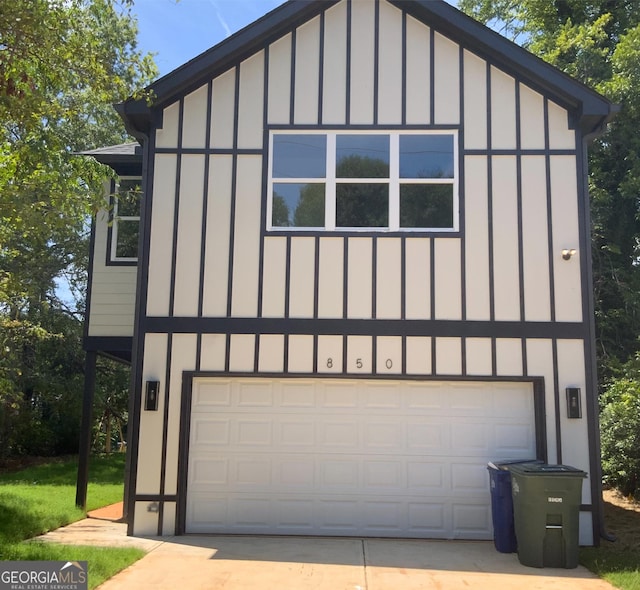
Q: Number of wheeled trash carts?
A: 2